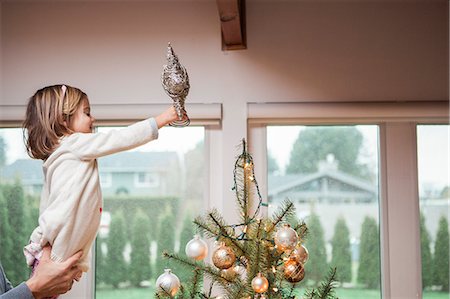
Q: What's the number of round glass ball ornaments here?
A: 7